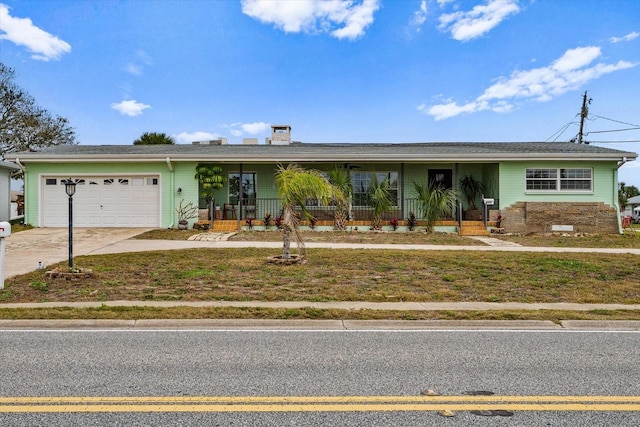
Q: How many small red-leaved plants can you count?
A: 7